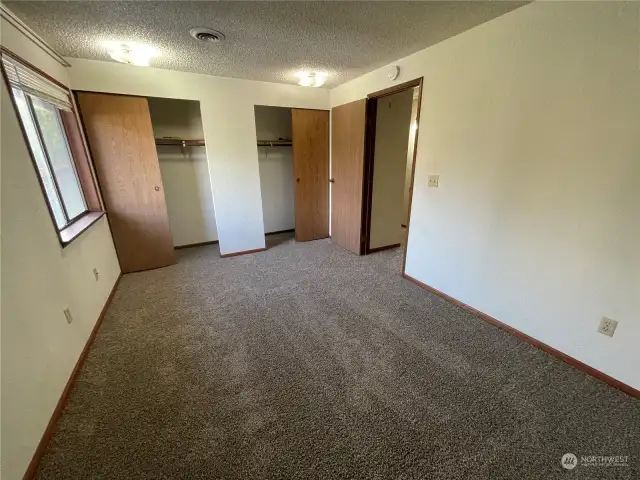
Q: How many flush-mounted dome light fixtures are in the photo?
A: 2